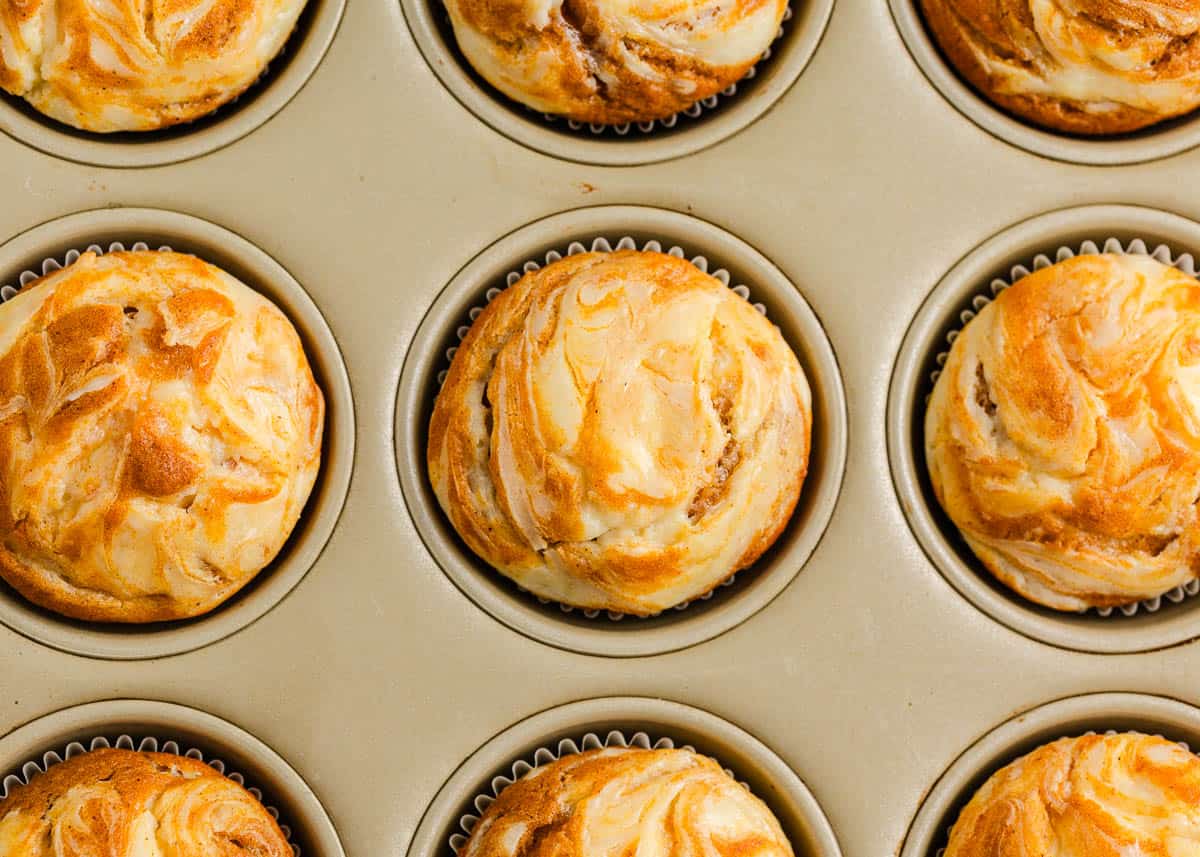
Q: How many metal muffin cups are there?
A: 9